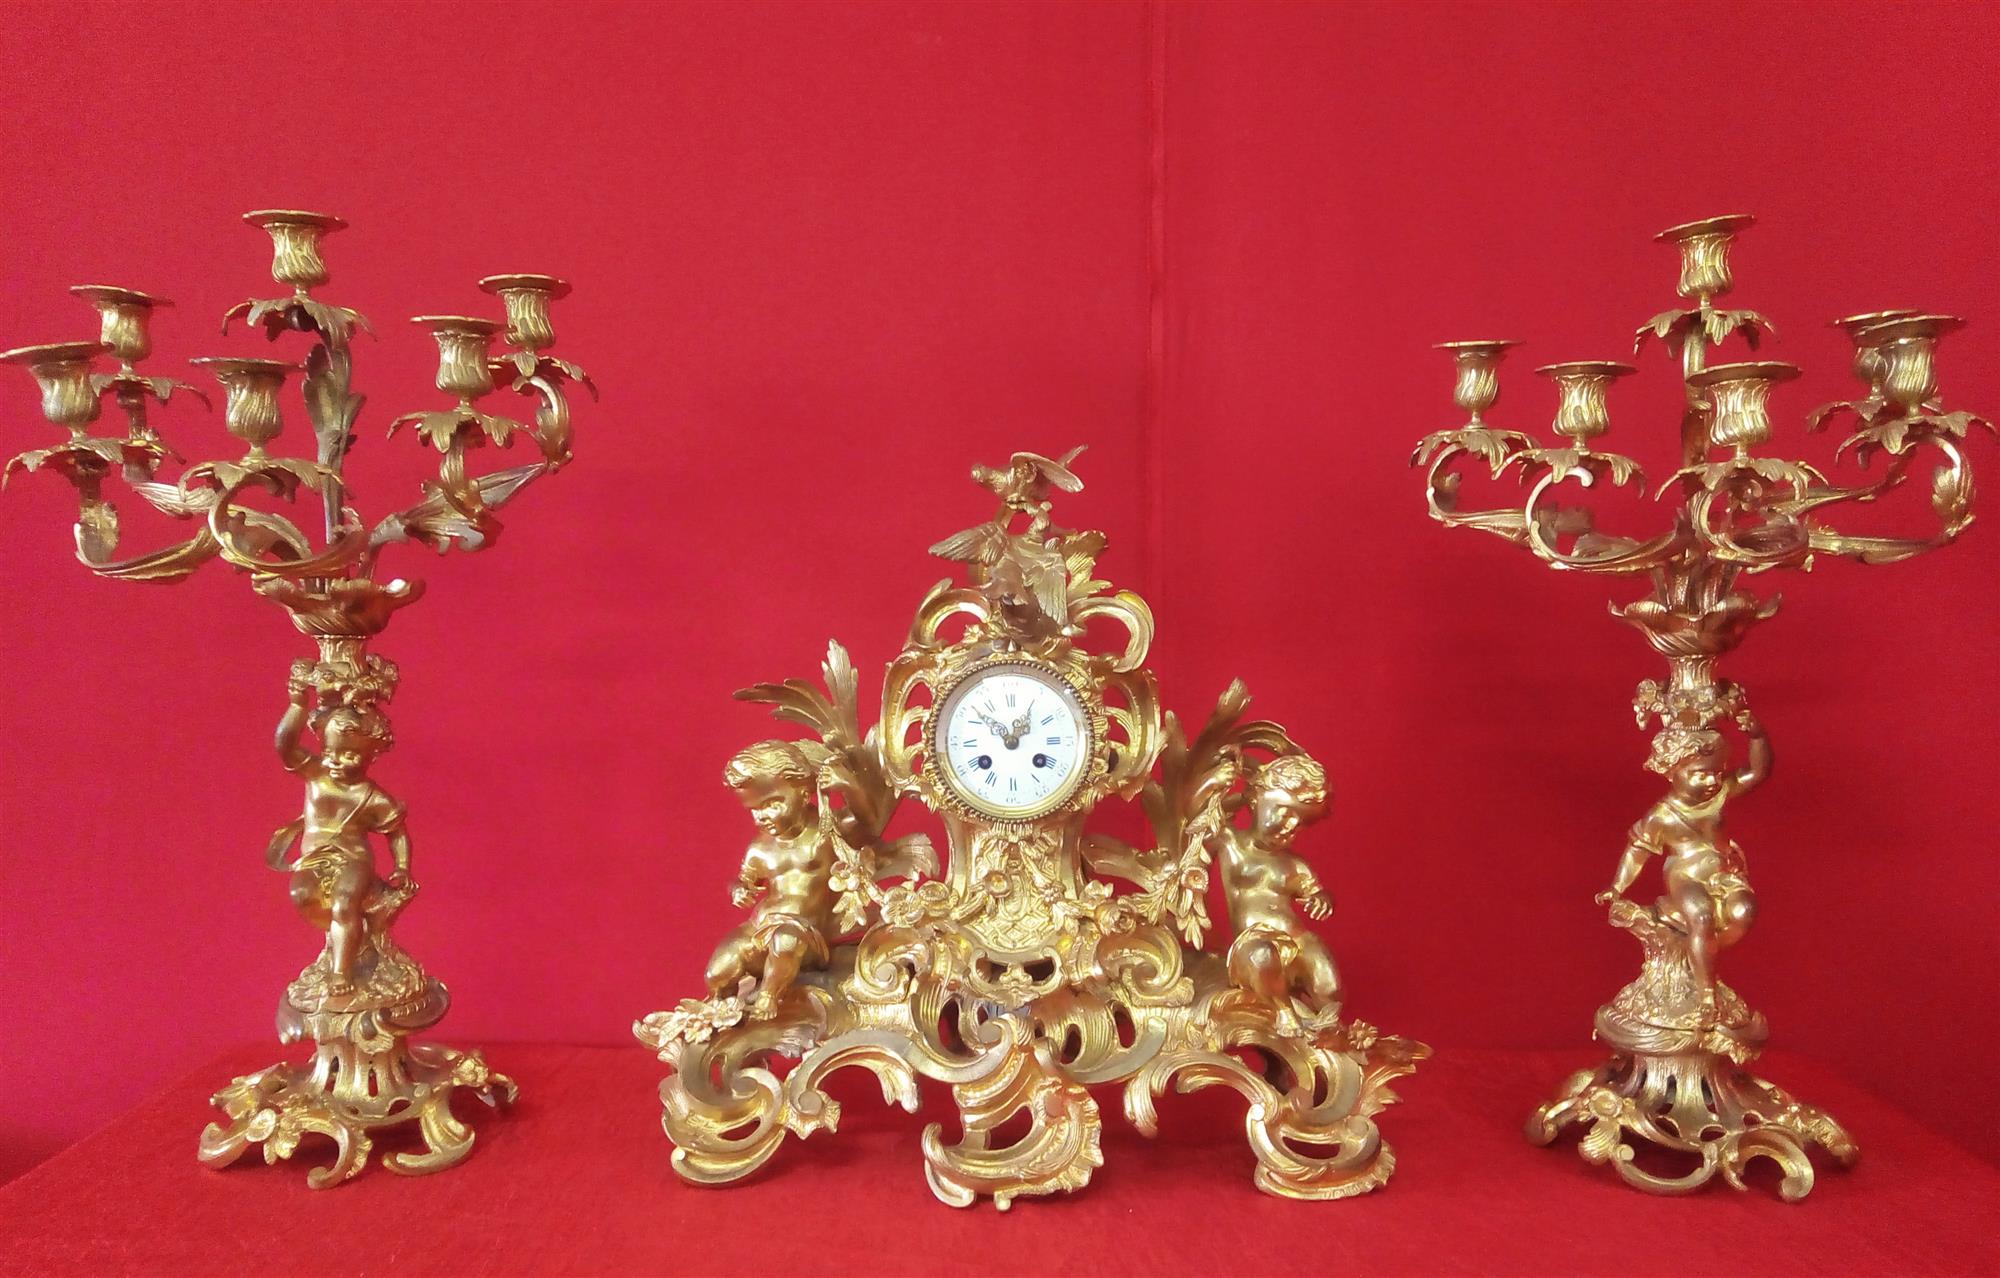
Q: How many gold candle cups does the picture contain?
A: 12